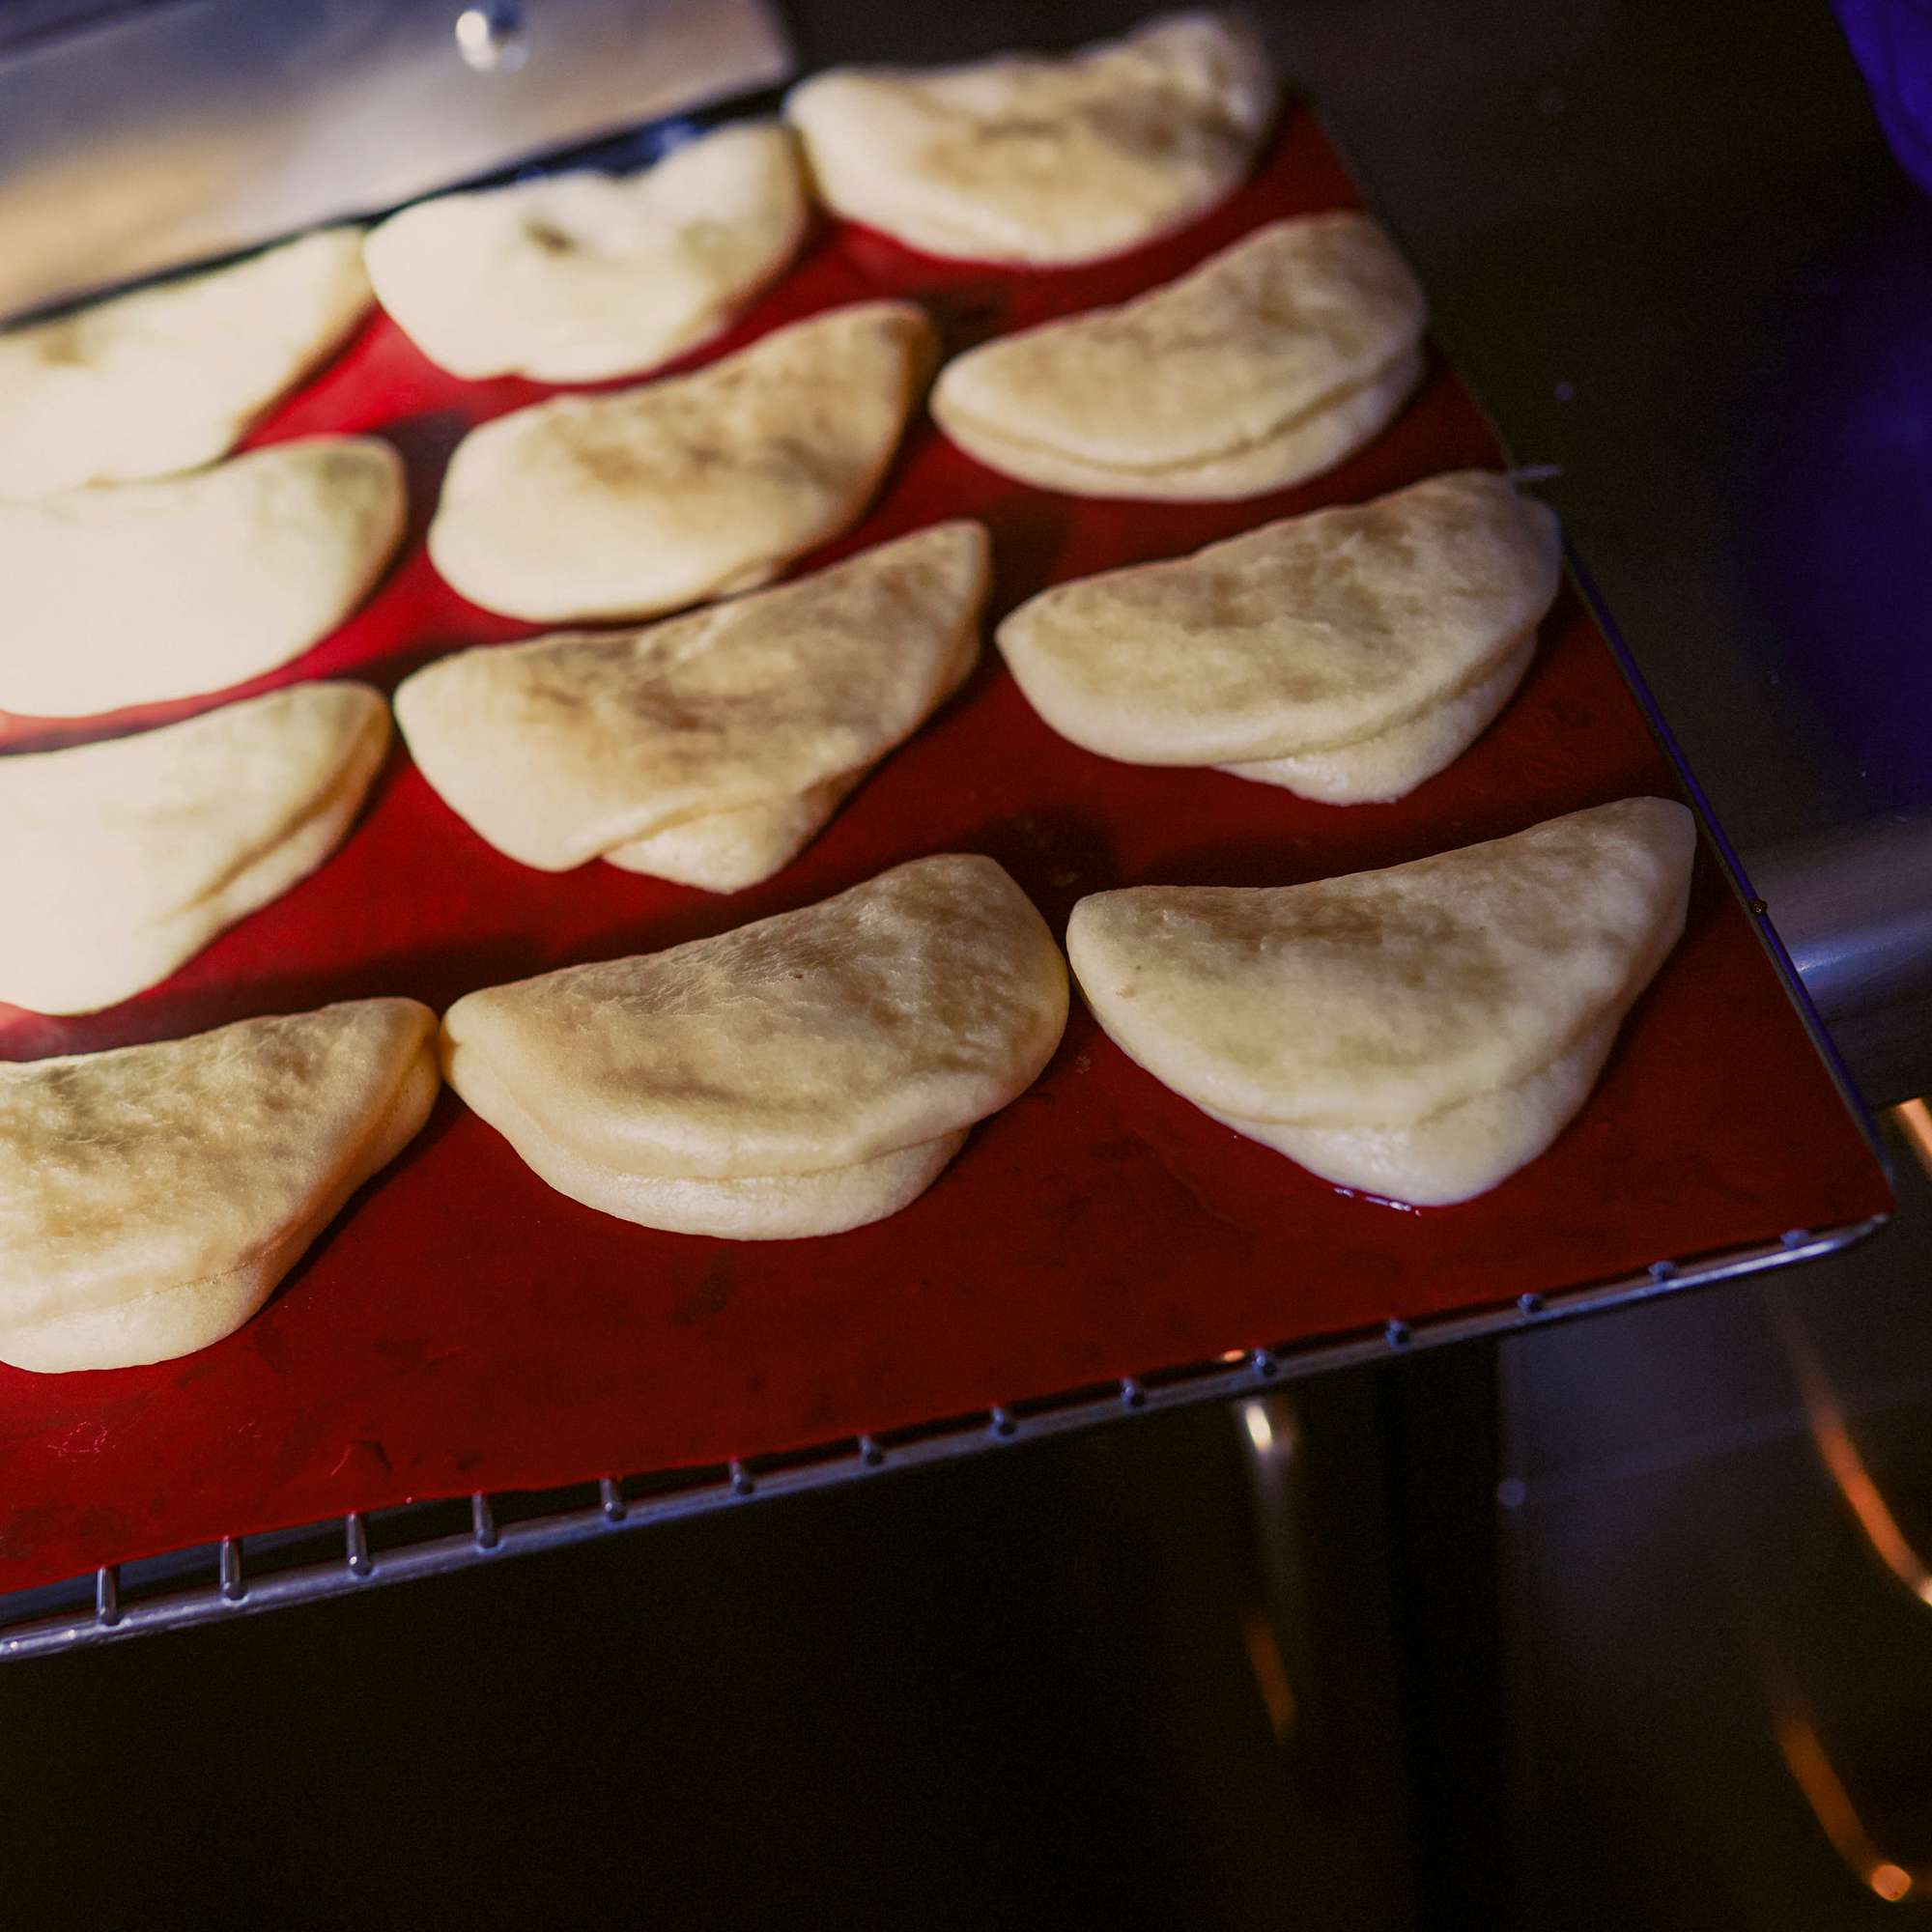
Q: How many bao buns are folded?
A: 12